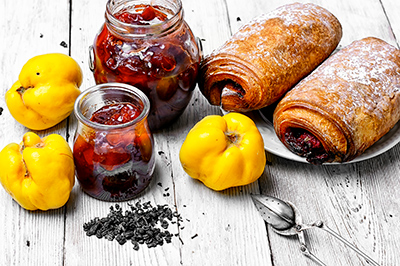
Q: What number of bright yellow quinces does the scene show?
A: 3